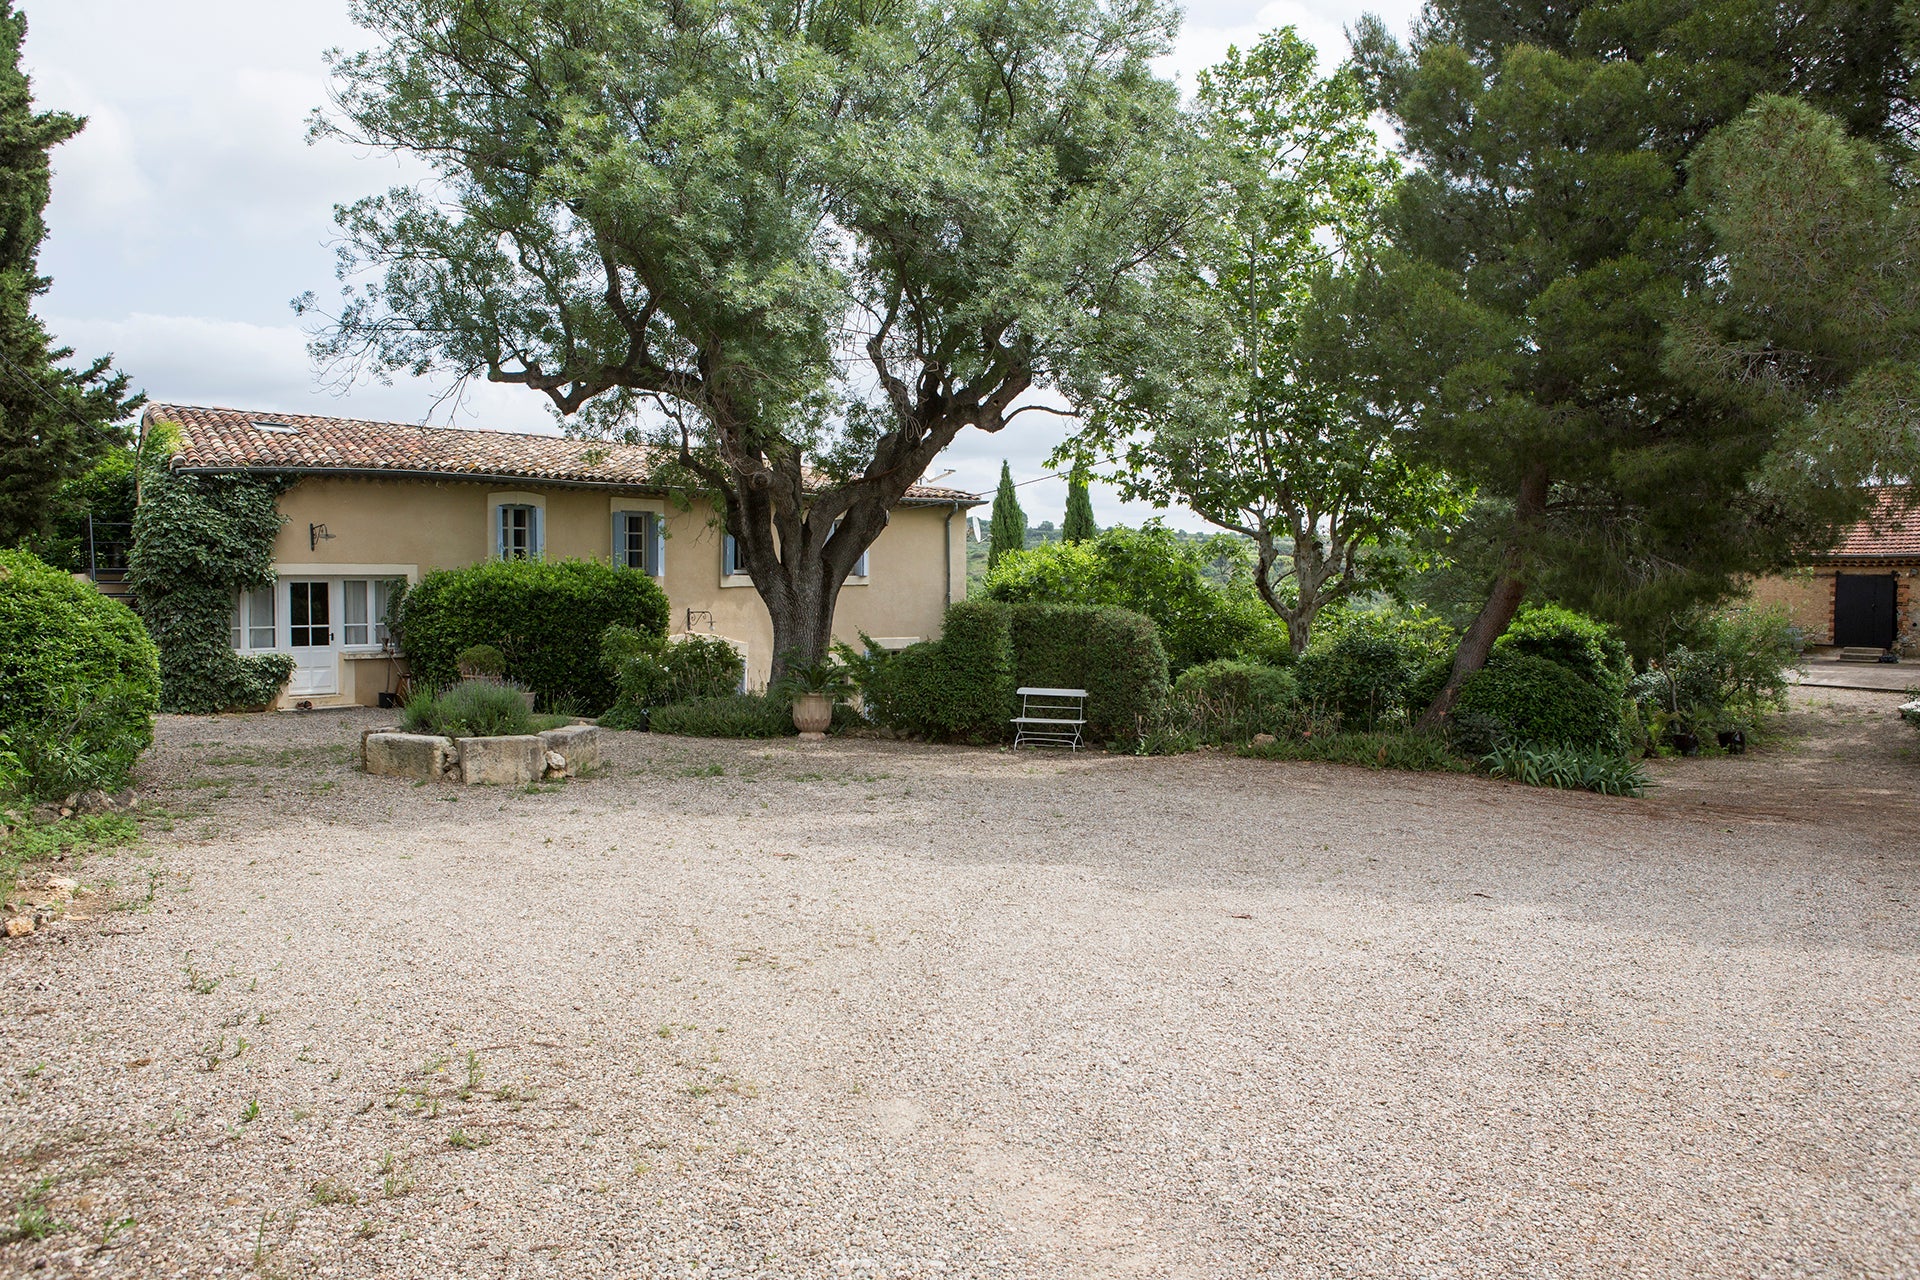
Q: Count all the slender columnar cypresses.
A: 2